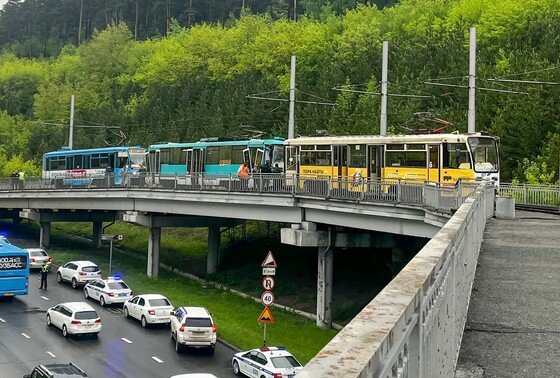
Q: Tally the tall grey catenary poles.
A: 4